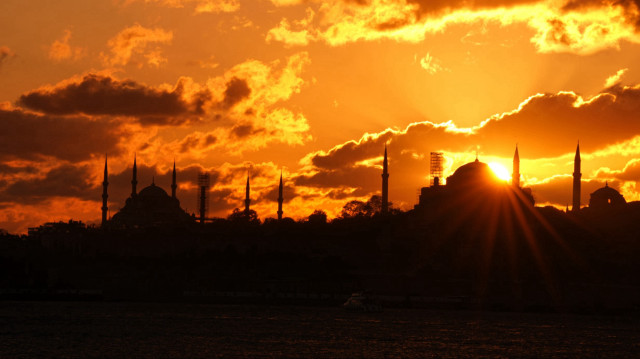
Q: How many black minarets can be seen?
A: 8